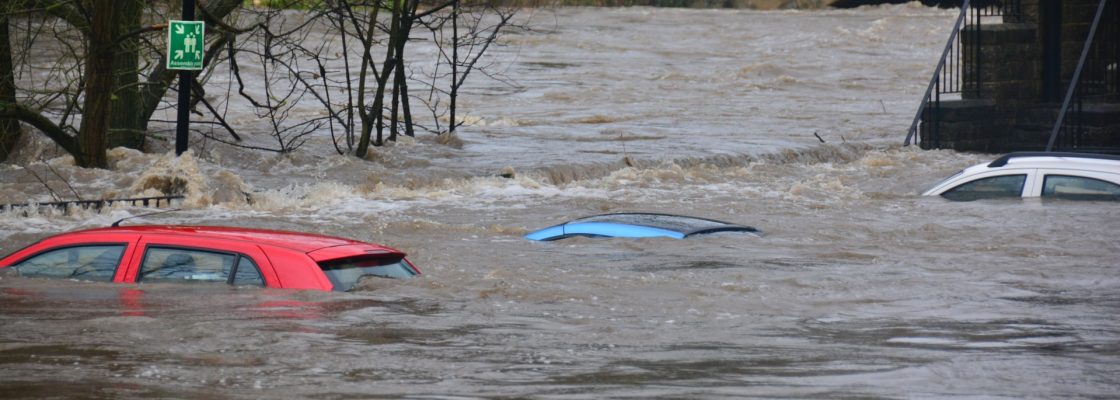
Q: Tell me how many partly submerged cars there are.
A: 3